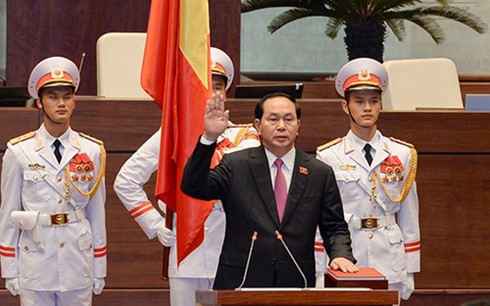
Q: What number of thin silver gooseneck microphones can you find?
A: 2